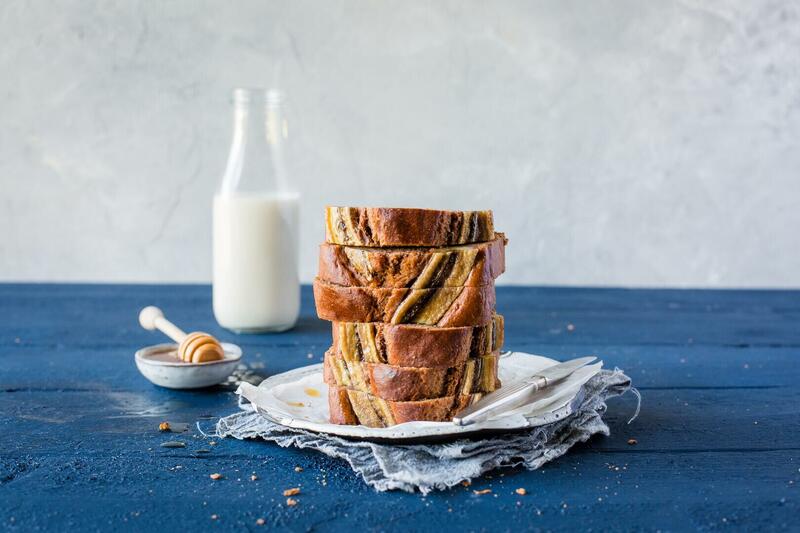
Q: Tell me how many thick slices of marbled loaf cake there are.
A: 6